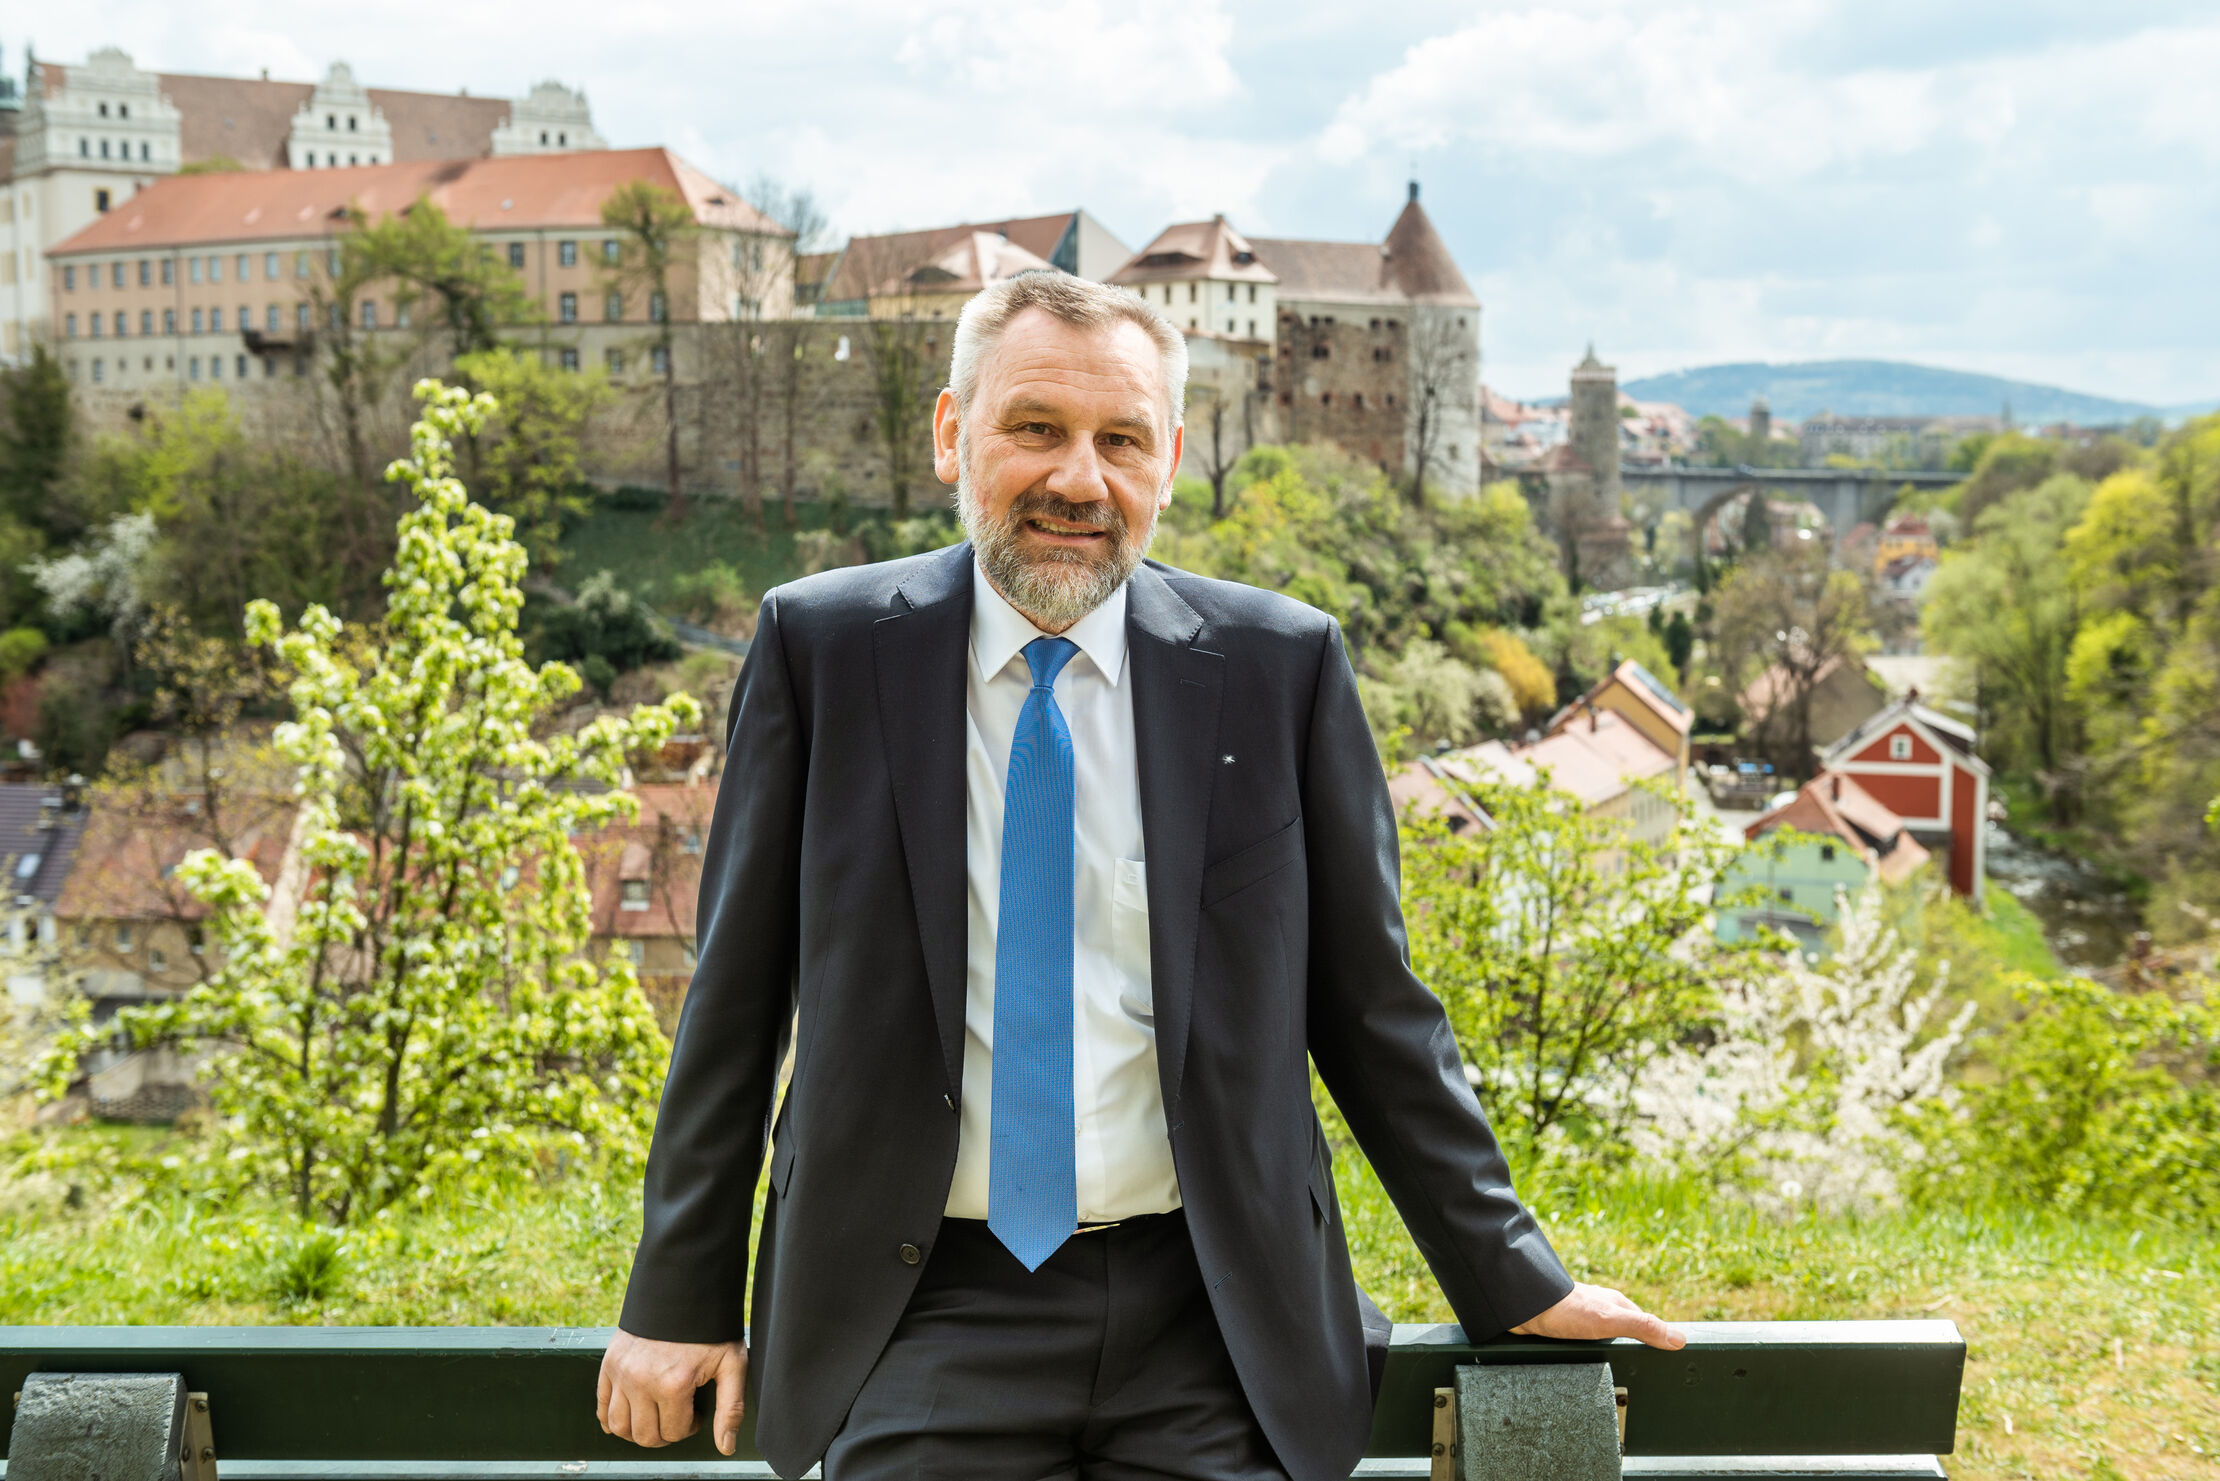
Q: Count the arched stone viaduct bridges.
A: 1